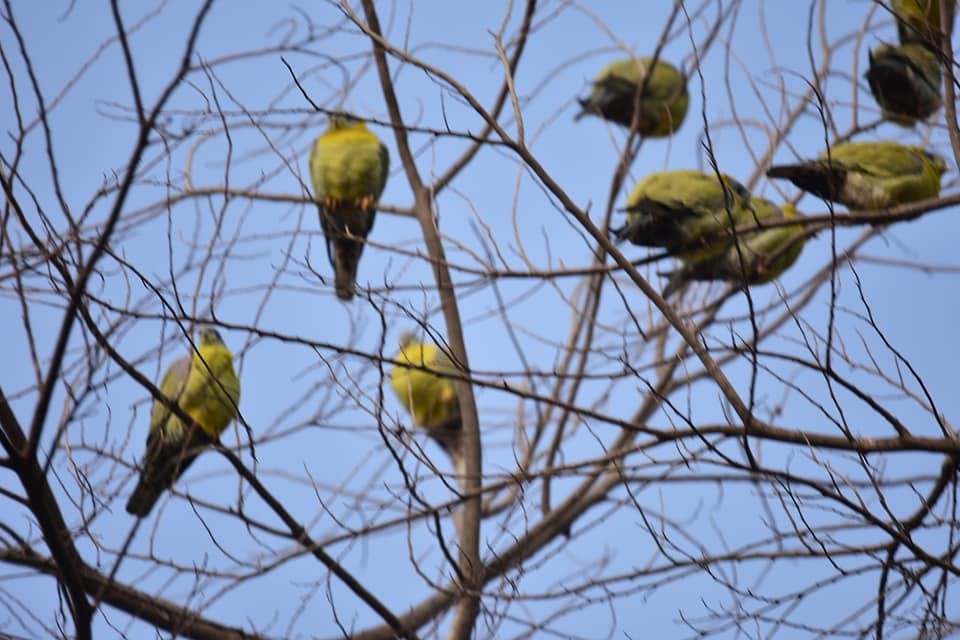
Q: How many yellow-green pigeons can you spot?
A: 9